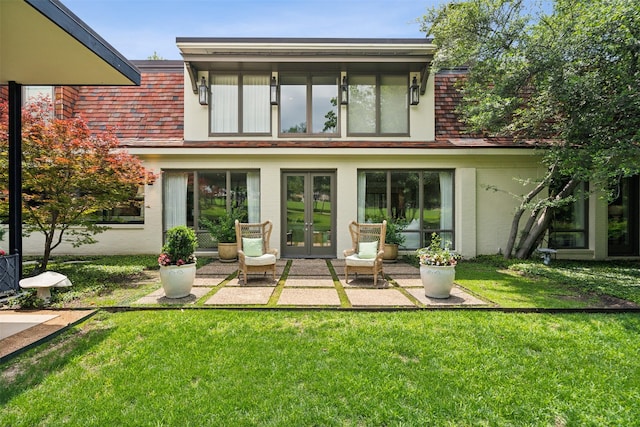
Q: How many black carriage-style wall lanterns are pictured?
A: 4